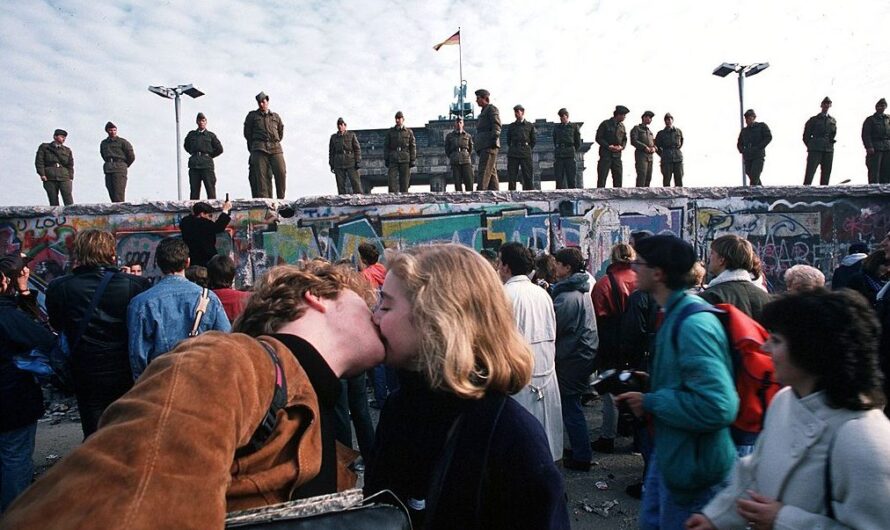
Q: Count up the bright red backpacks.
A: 1